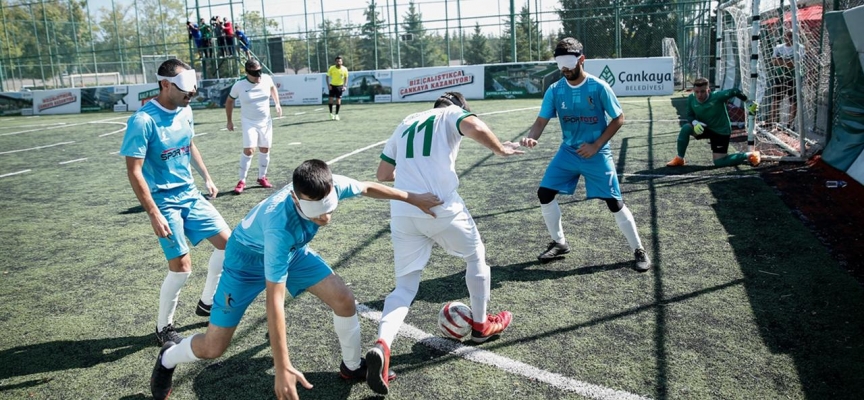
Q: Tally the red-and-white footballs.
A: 1